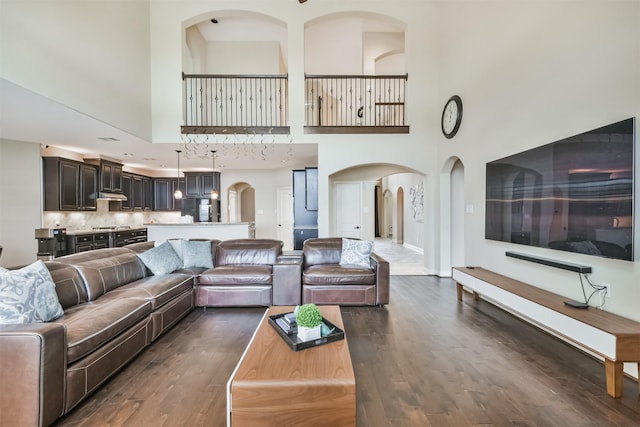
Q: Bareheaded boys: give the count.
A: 0